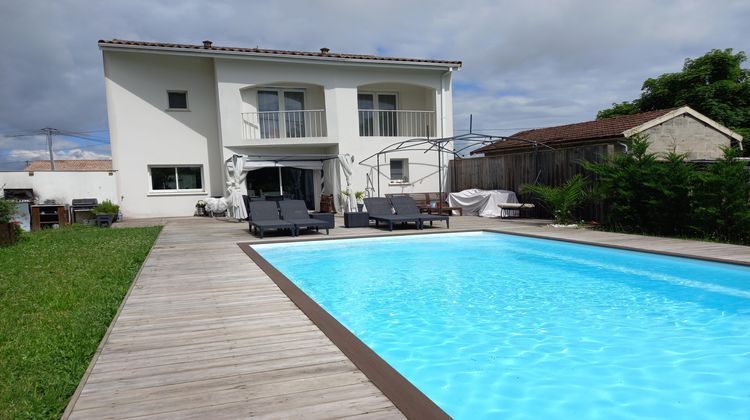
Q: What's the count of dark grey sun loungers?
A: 4